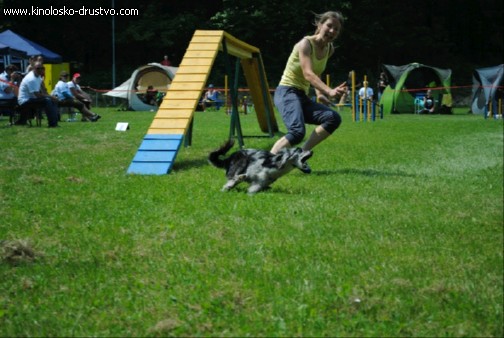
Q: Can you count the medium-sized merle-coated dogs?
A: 1